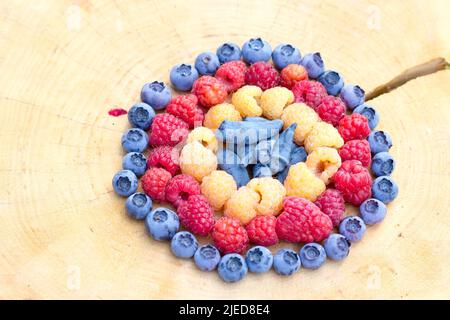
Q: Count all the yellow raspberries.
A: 12